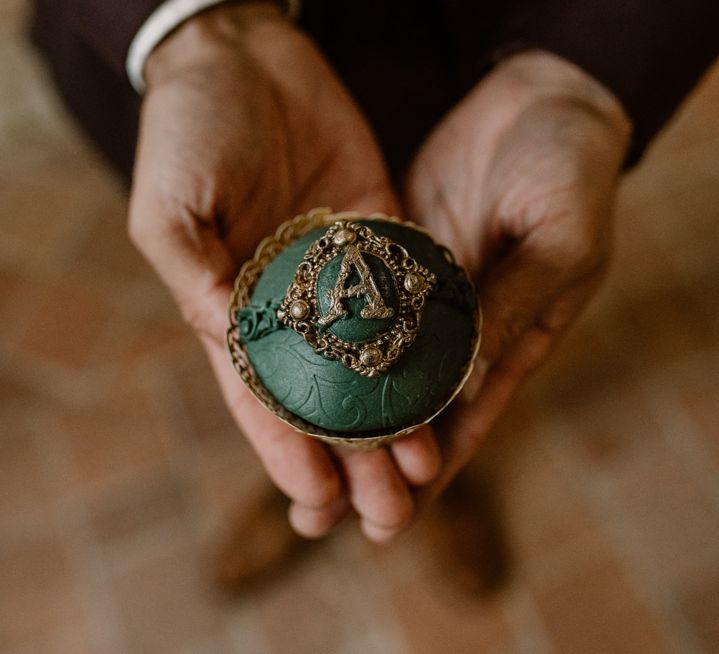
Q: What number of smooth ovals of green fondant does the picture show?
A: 1